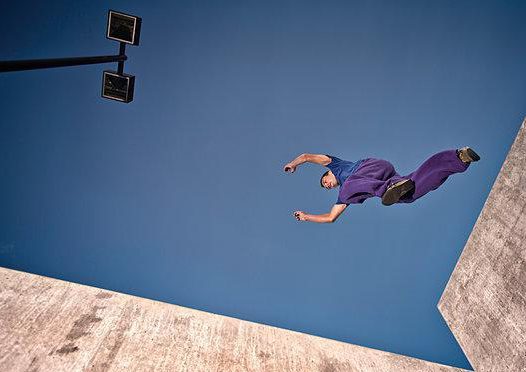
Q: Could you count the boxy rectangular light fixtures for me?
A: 2